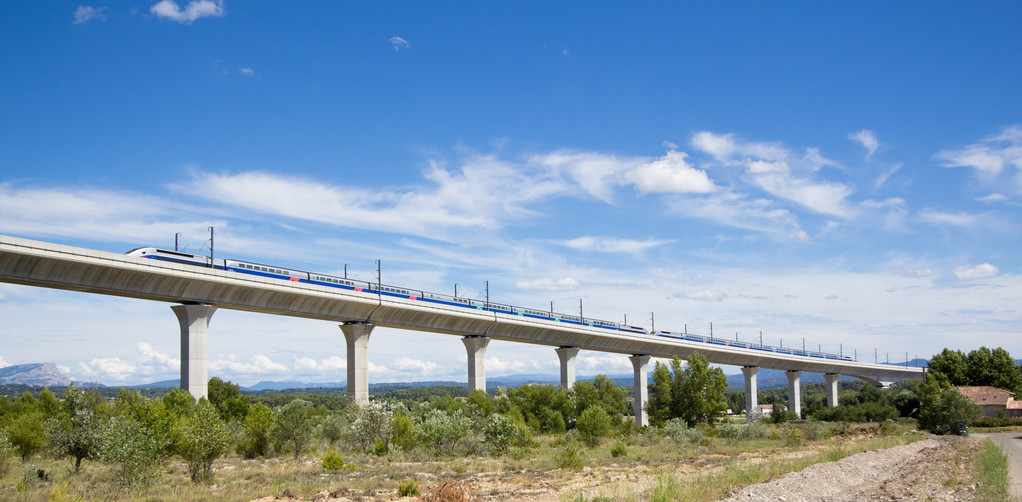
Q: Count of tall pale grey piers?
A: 8